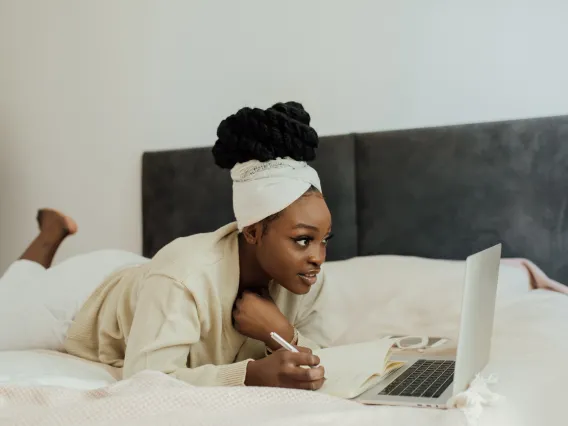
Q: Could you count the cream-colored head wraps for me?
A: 1